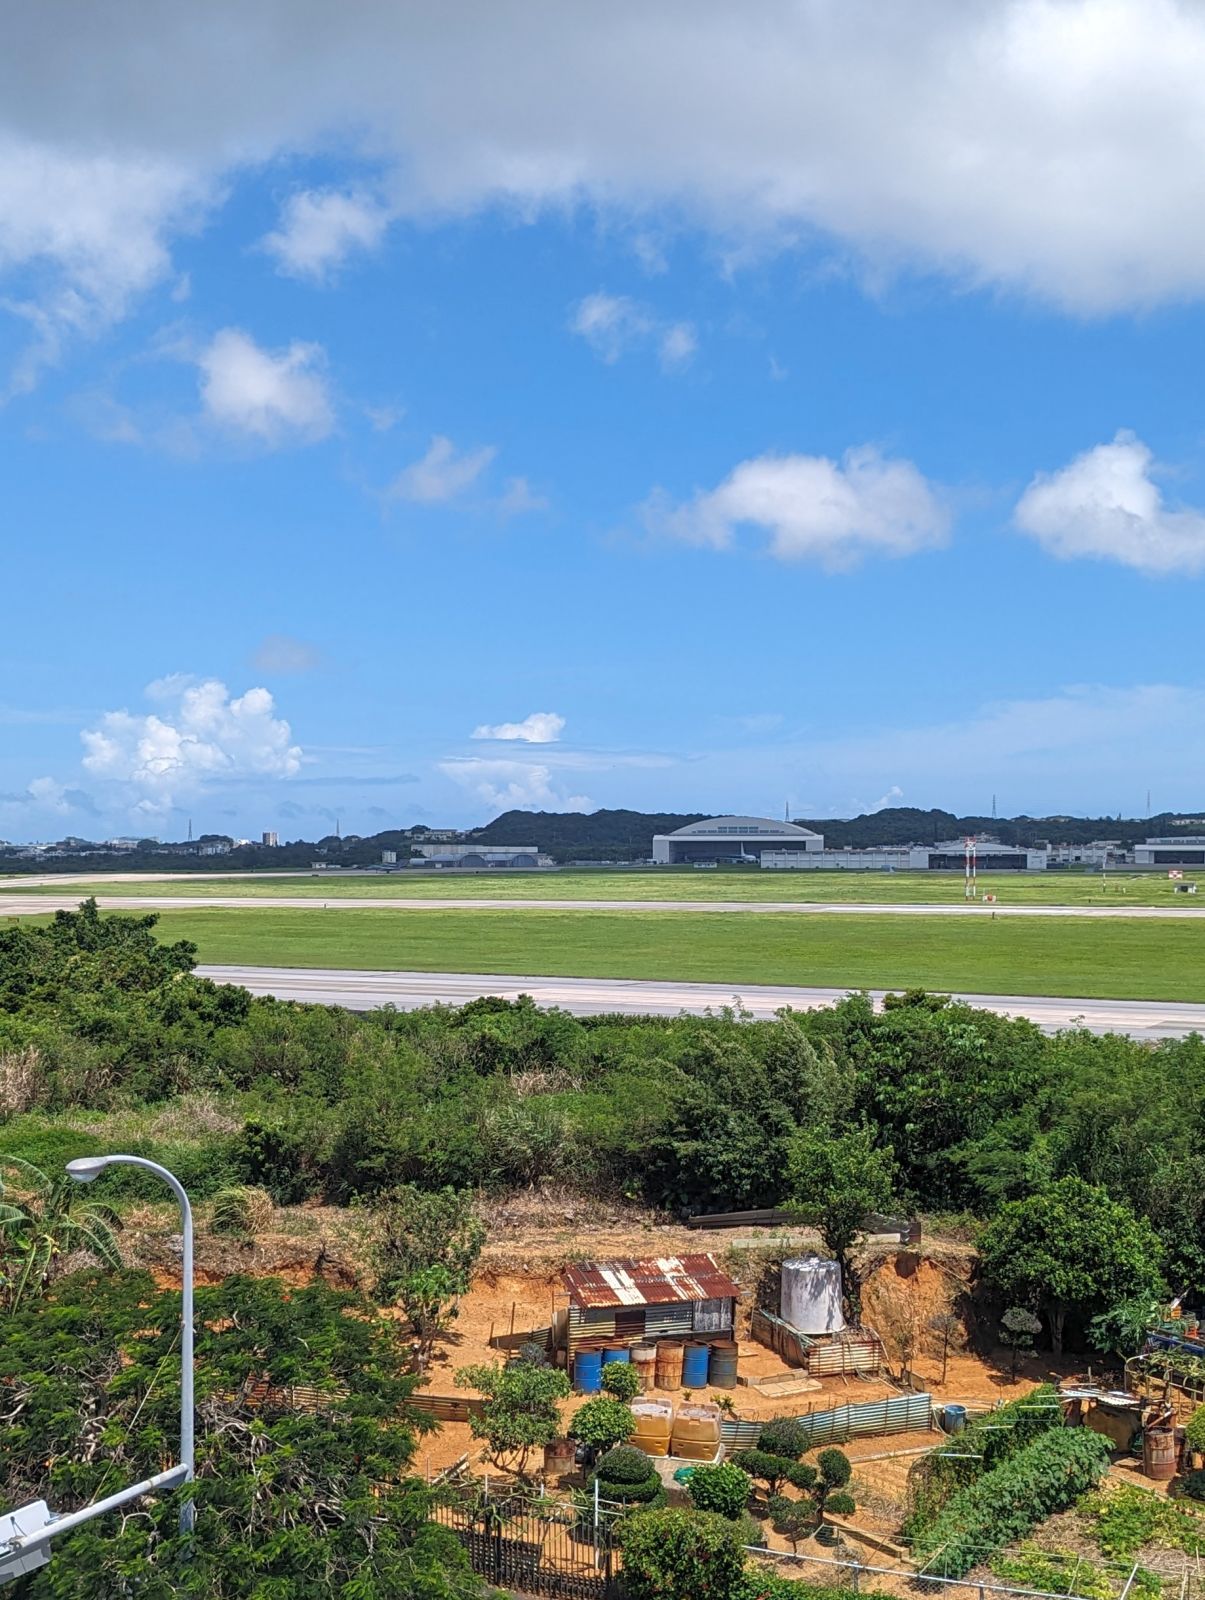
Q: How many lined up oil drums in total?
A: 6